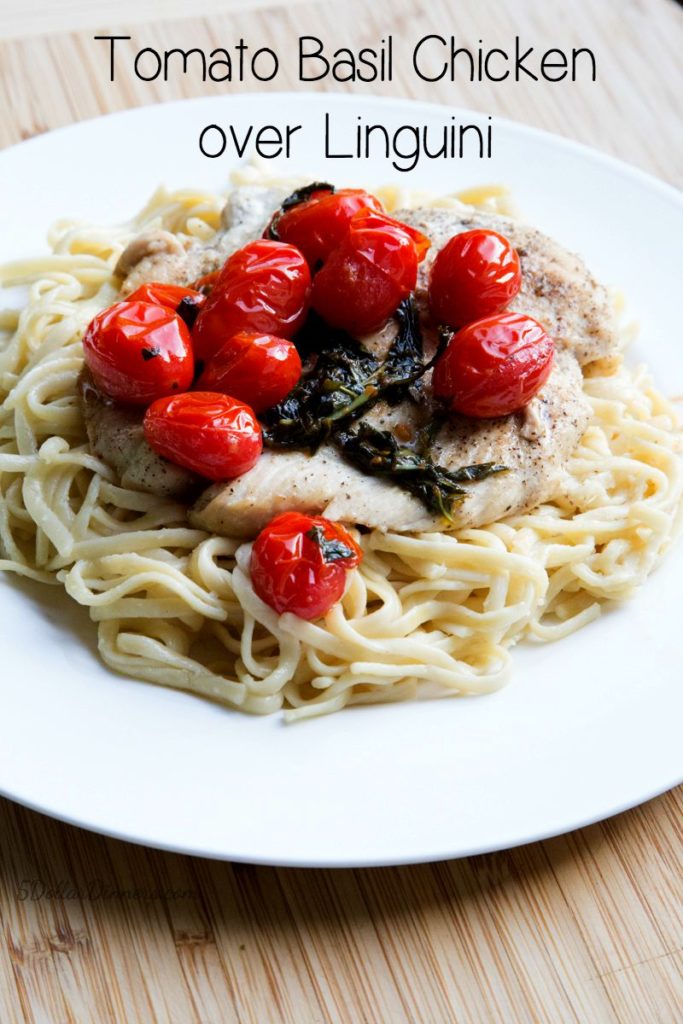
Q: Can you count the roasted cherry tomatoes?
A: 10